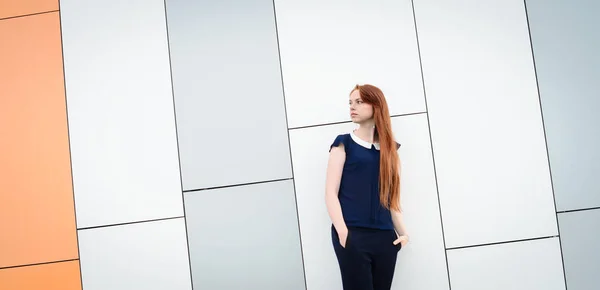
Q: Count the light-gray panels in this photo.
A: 4